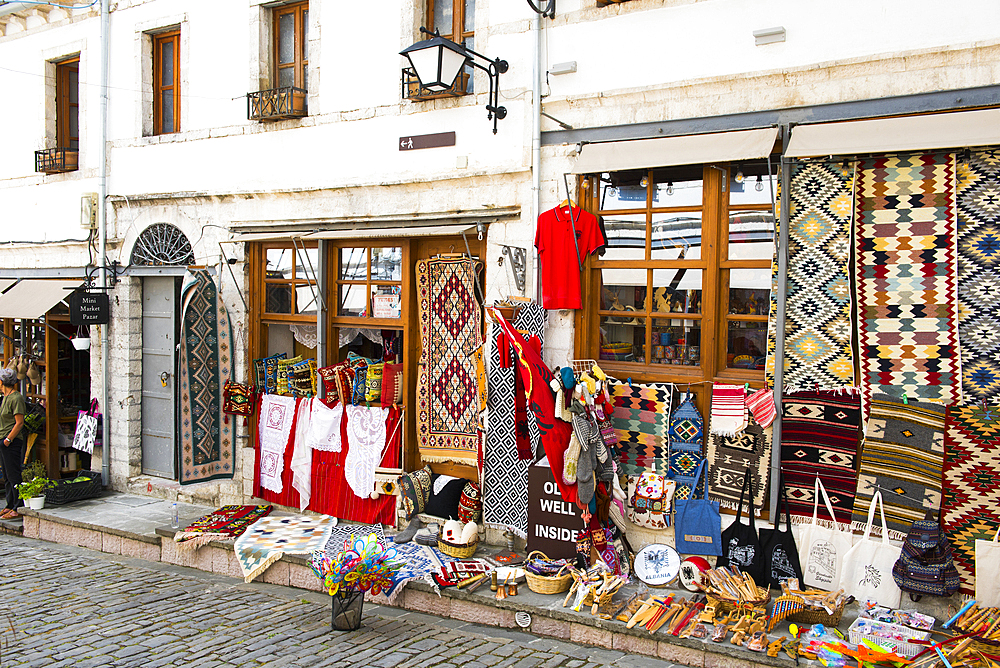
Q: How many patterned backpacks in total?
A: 2